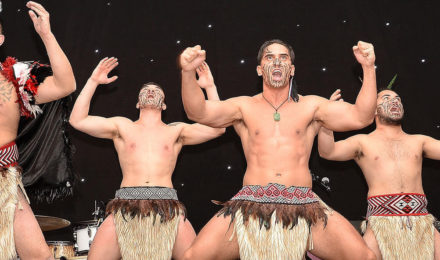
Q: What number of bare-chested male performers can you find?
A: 4